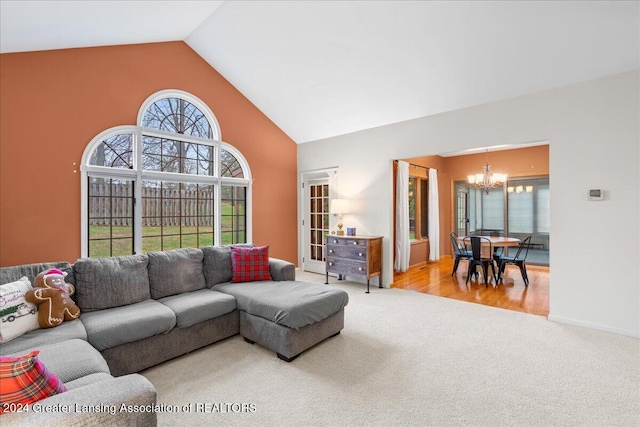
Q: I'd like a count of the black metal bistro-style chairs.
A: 4